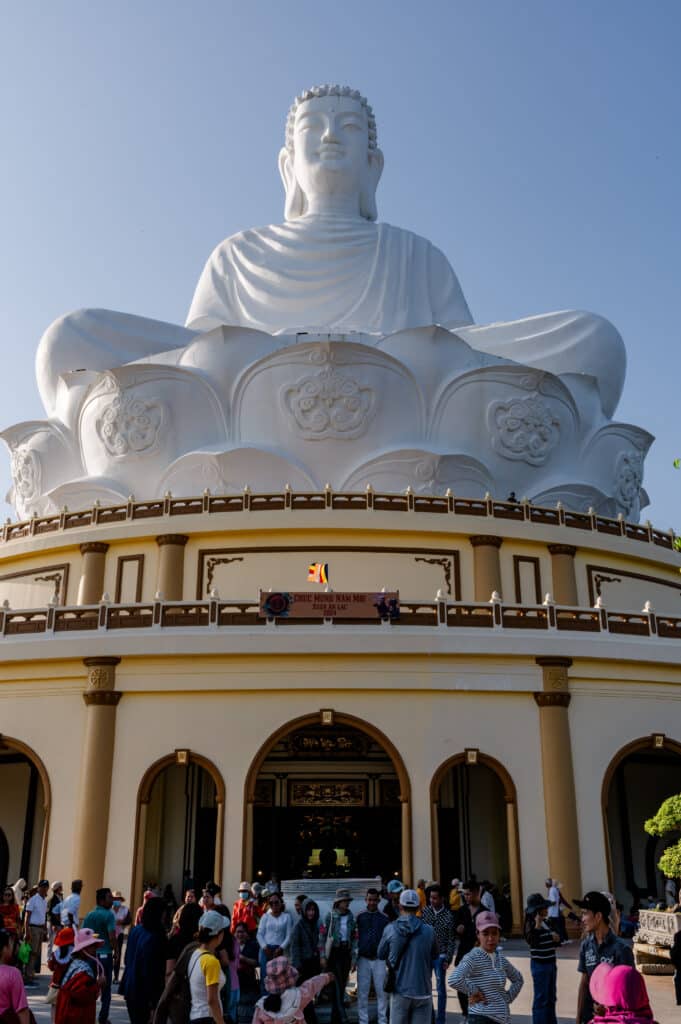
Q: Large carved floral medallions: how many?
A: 5